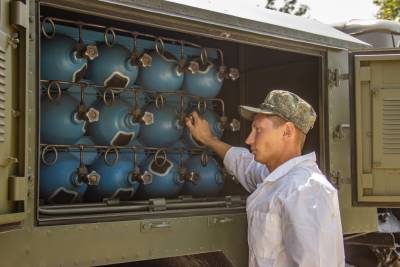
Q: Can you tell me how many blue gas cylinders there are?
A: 12